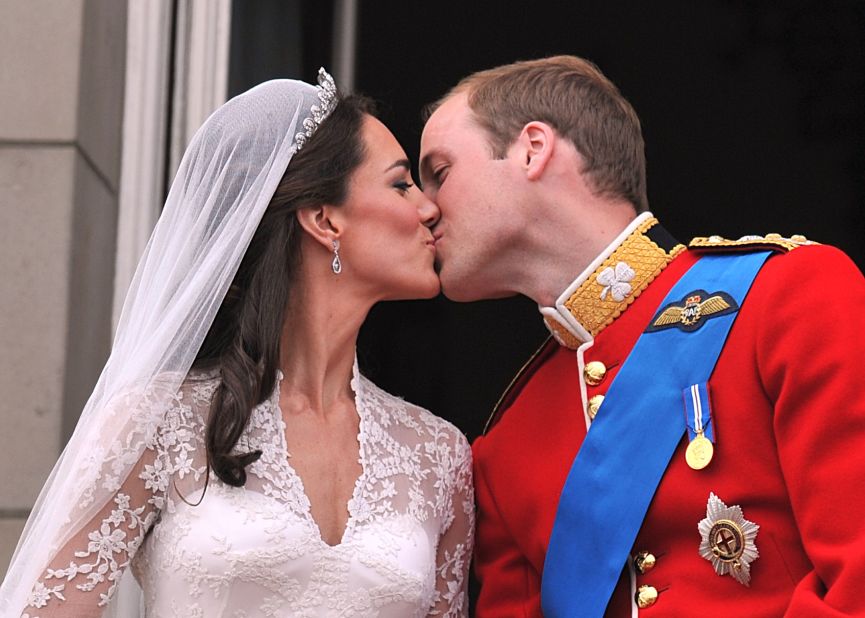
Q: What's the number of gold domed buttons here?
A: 4